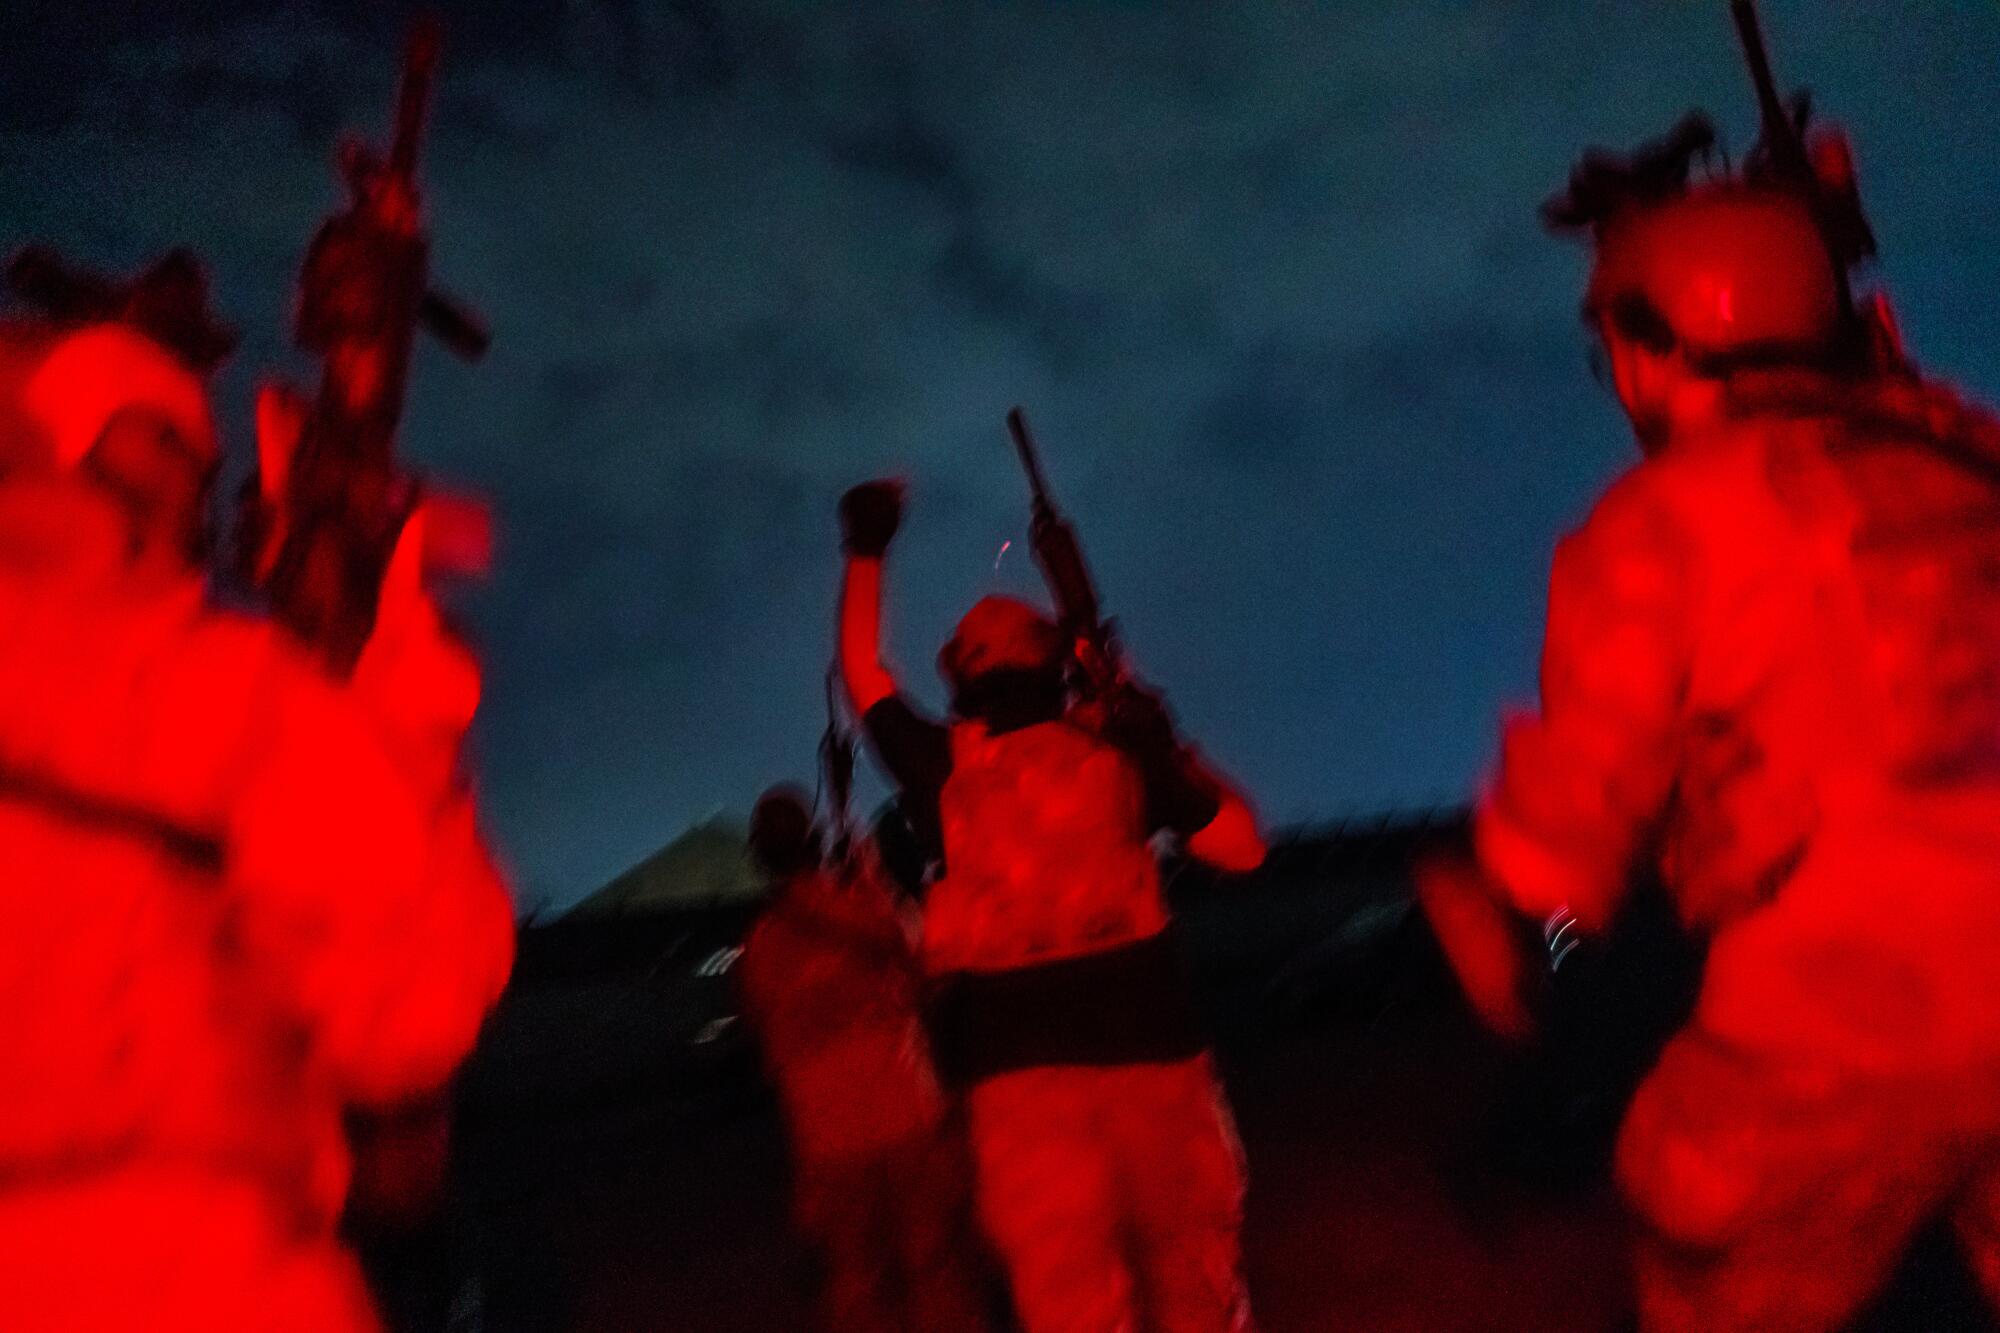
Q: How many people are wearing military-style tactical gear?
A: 4